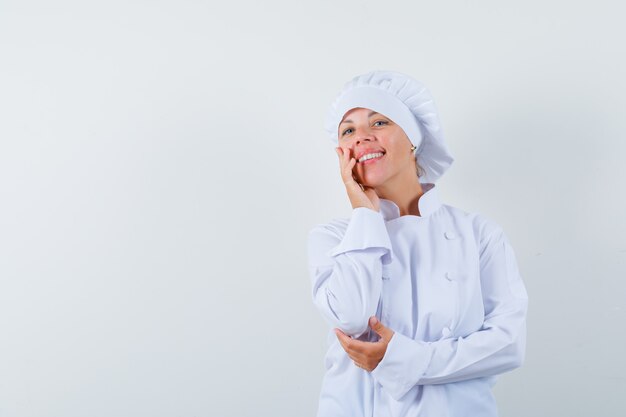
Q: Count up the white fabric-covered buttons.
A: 3